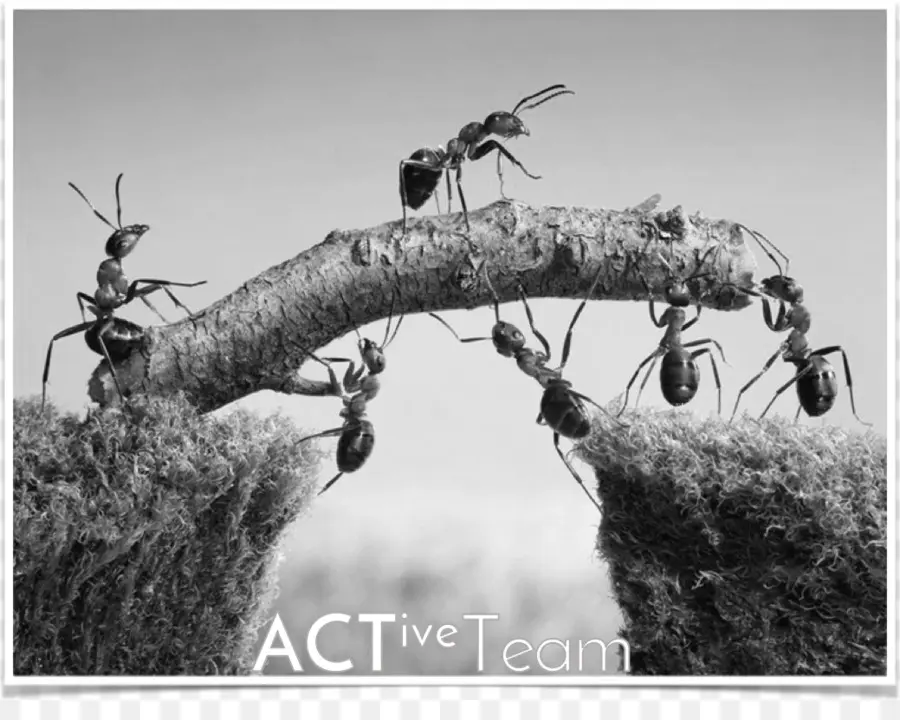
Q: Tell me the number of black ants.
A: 6